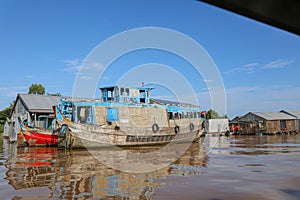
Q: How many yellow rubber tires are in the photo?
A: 0